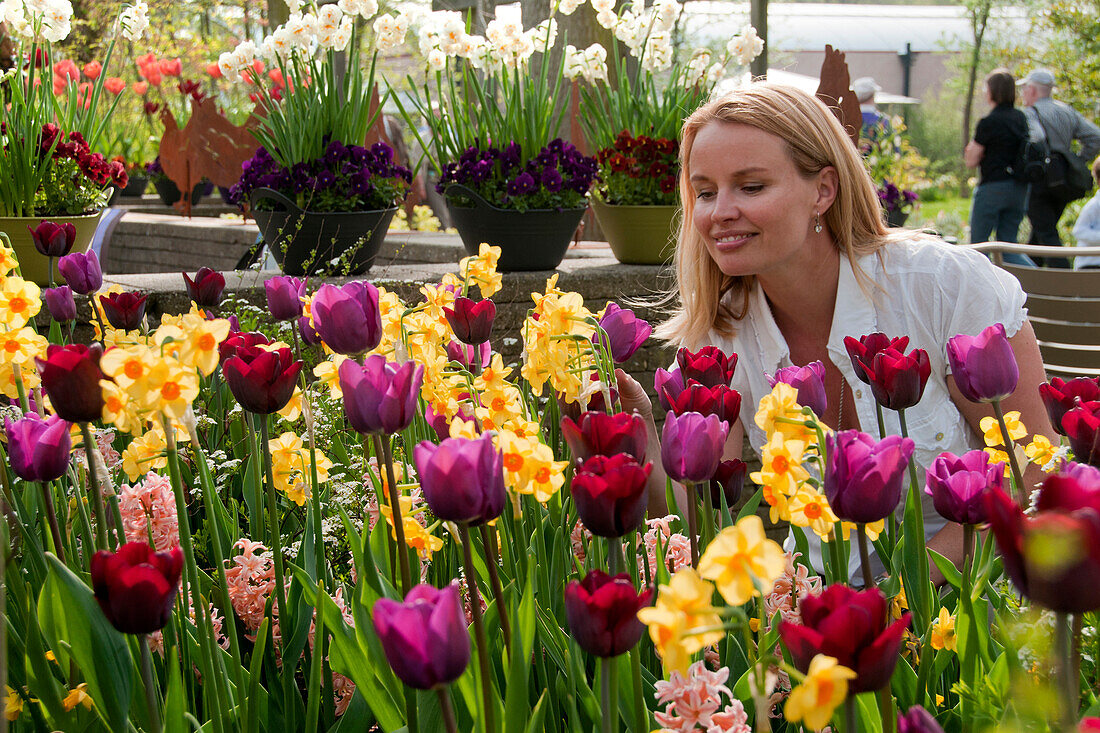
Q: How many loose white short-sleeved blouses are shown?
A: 1